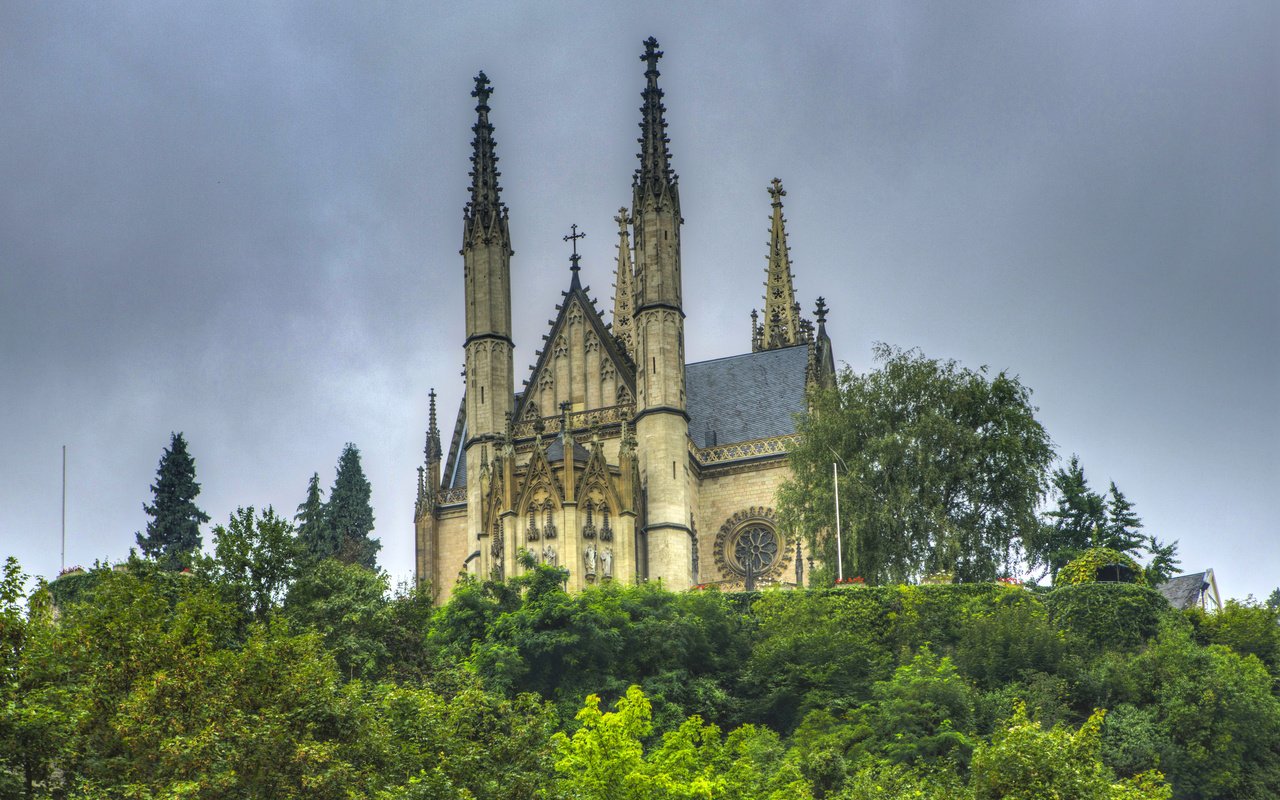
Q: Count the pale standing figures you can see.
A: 4